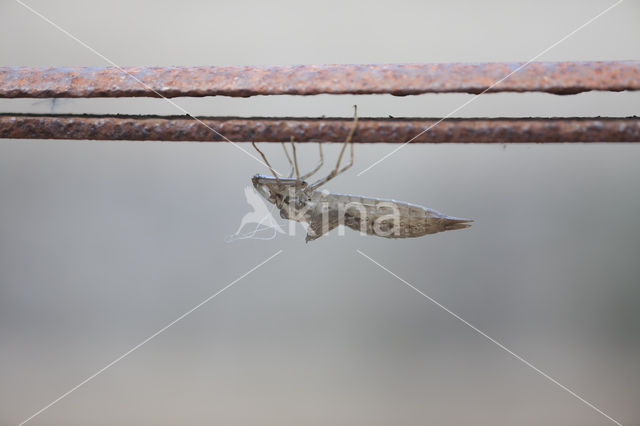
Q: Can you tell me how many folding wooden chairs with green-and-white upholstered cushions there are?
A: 0